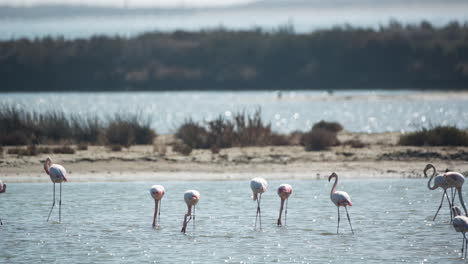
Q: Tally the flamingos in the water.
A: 10